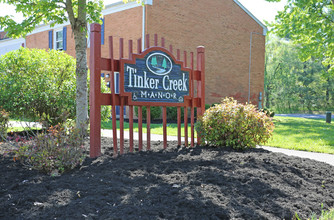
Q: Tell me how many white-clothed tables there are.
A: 0